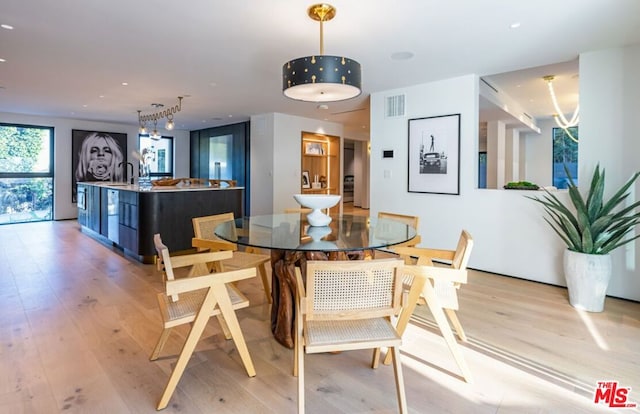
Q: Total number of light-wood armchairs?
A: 6